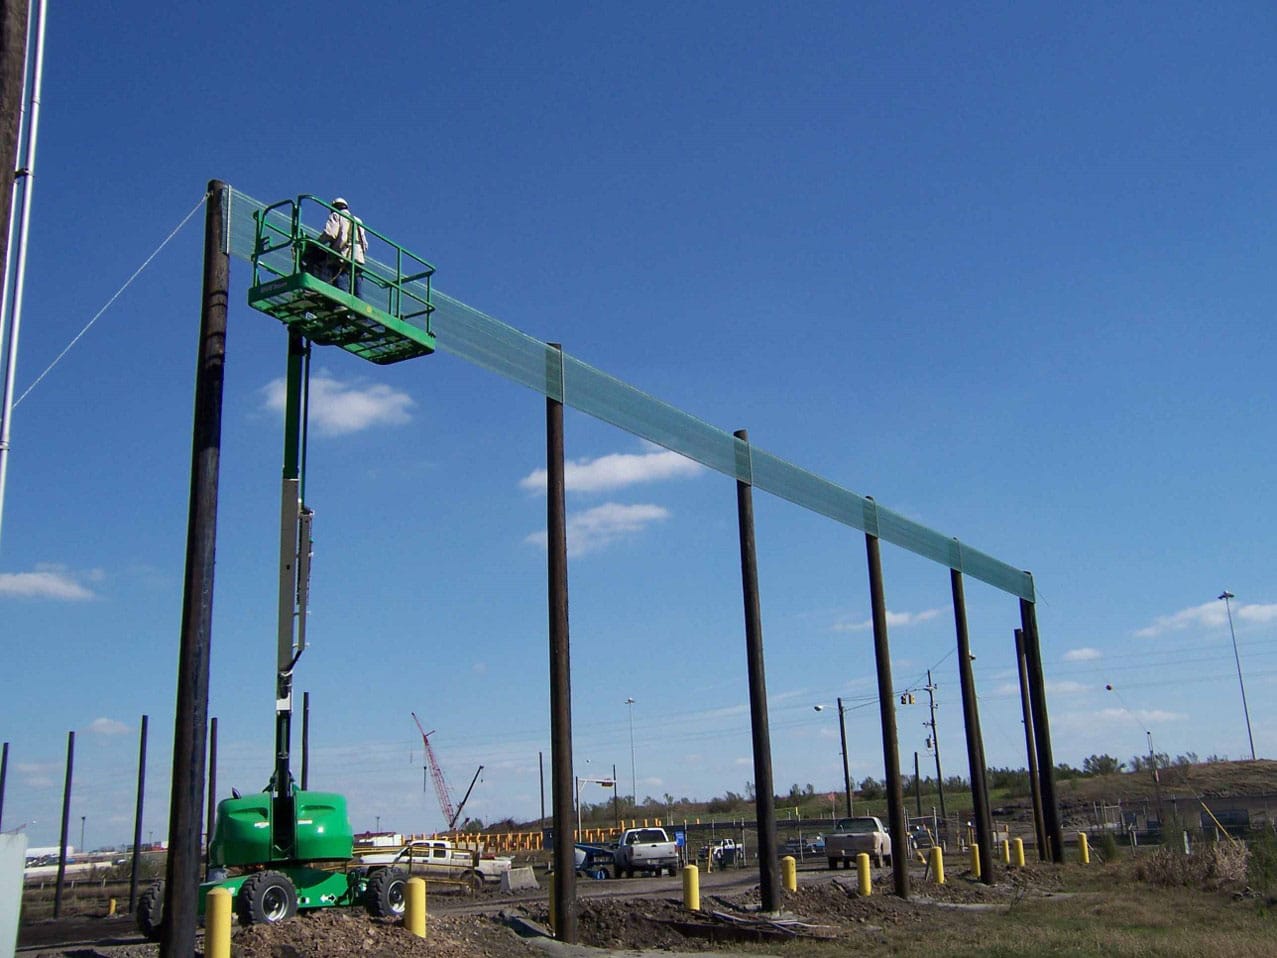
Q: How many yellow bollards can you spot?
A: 12